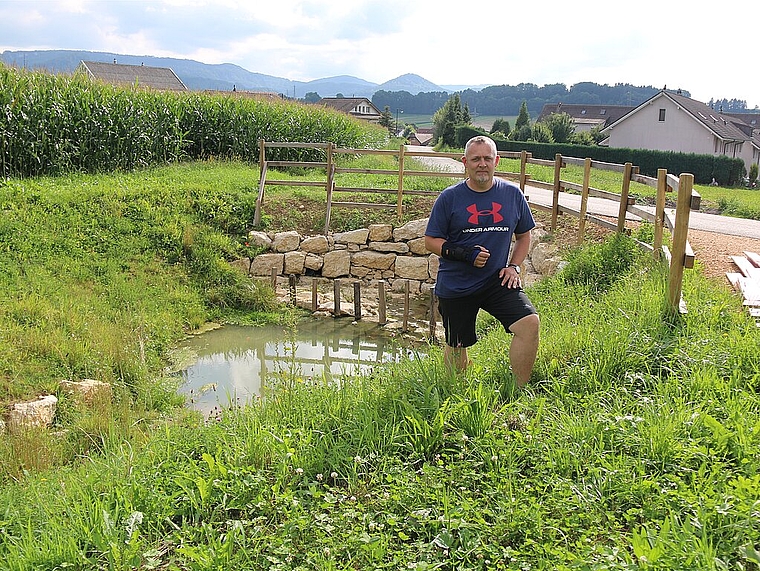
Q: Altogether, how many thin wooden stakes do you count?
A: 8